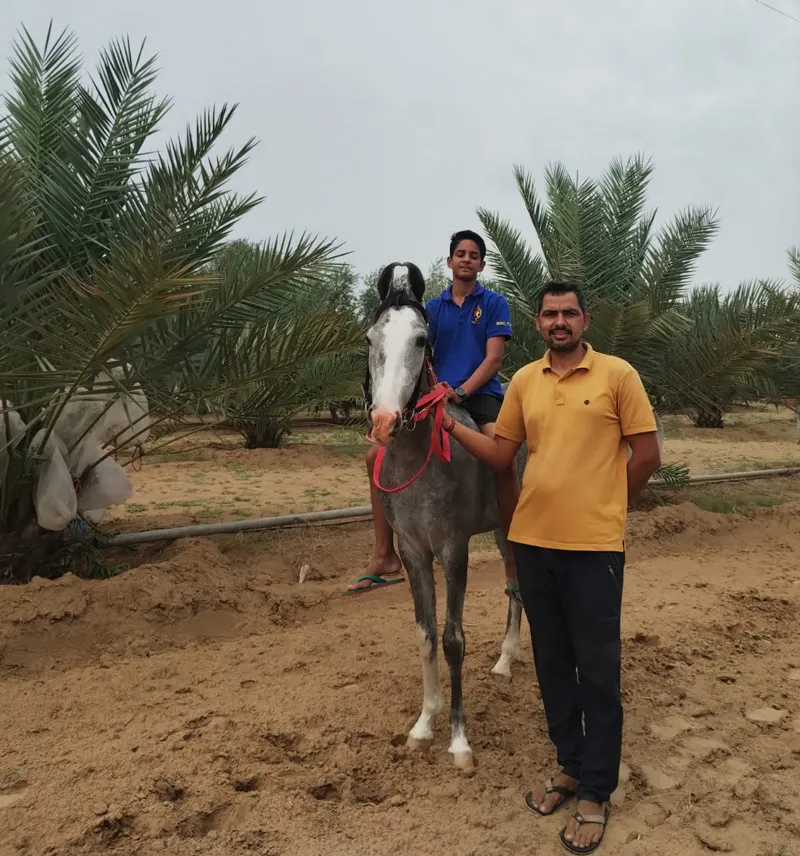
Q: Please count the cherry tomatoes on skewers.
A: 0